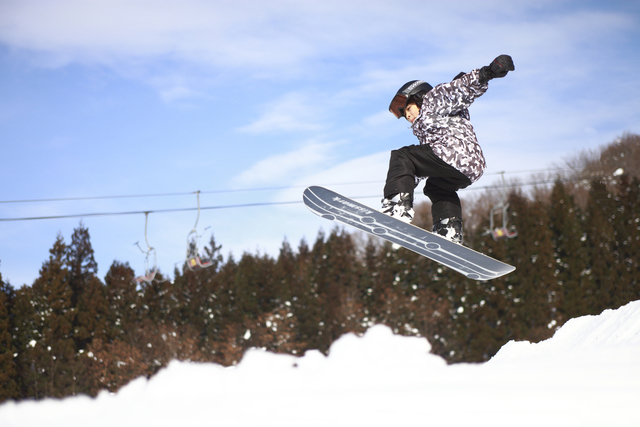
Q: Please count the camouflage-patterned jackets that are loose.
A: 1